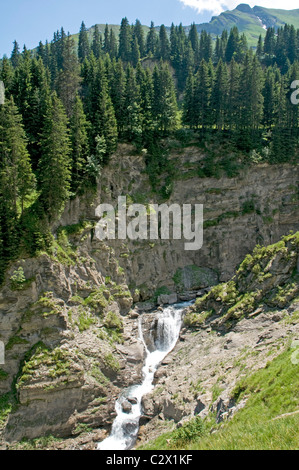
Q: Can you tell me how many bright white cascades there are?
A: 1